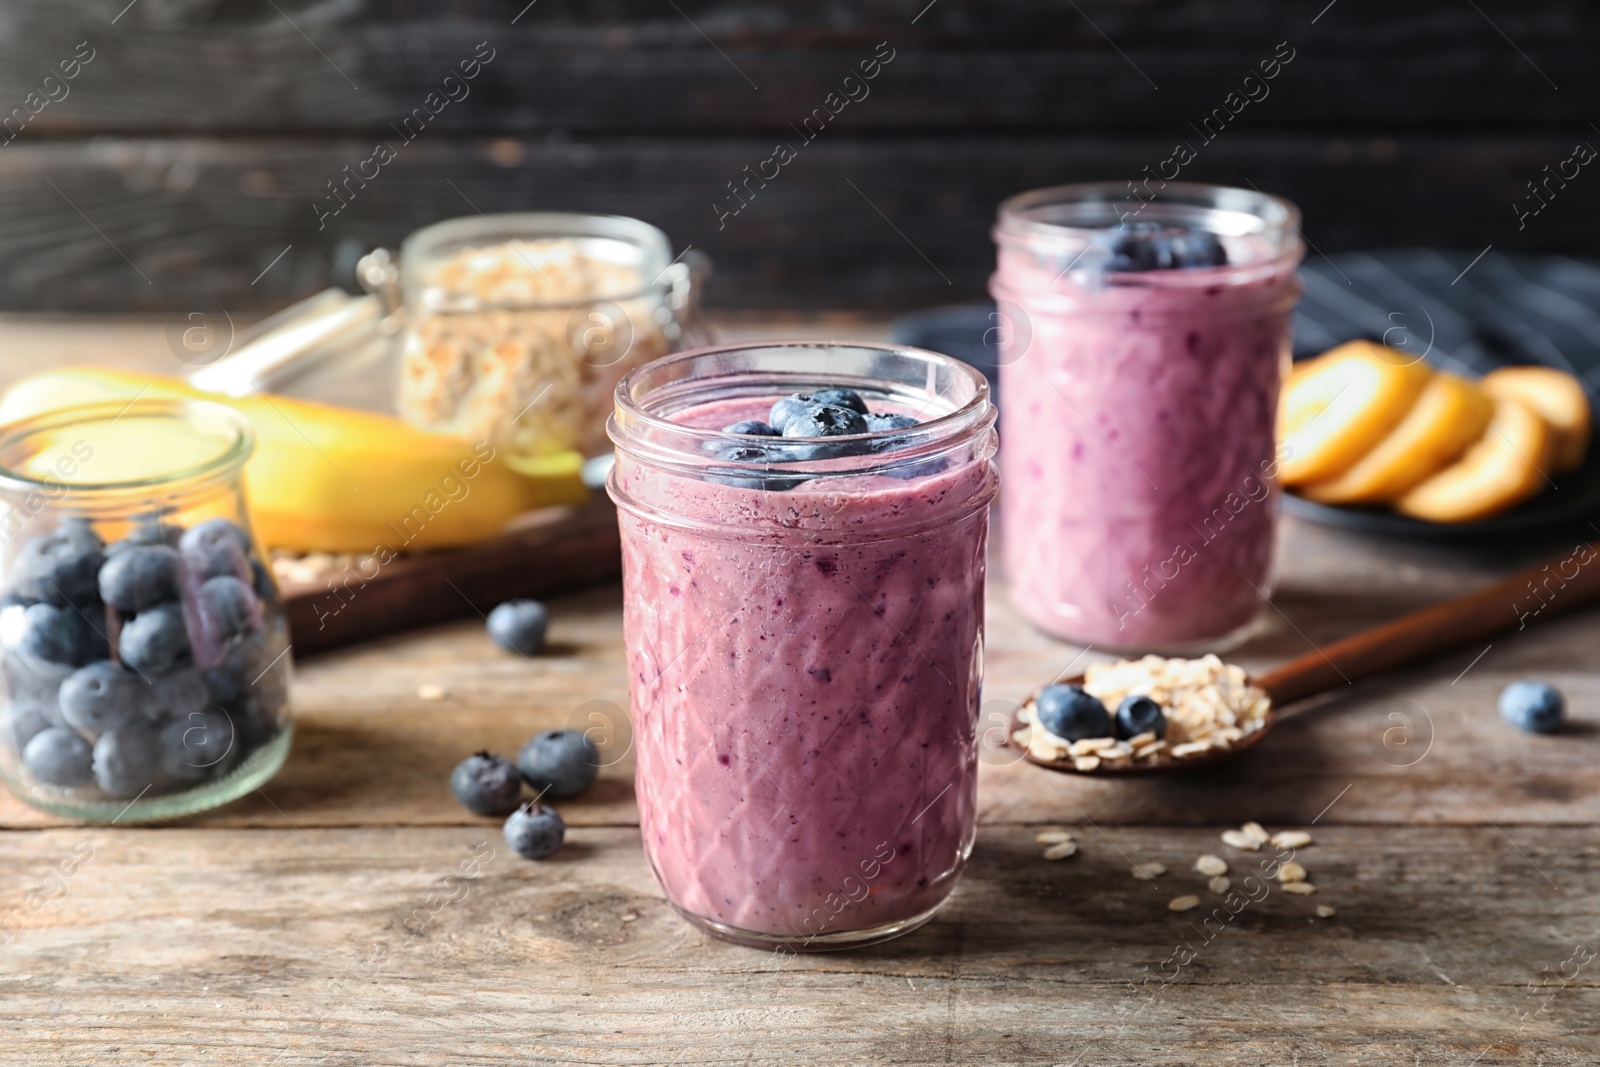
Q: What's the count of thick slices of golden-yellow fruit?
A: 4